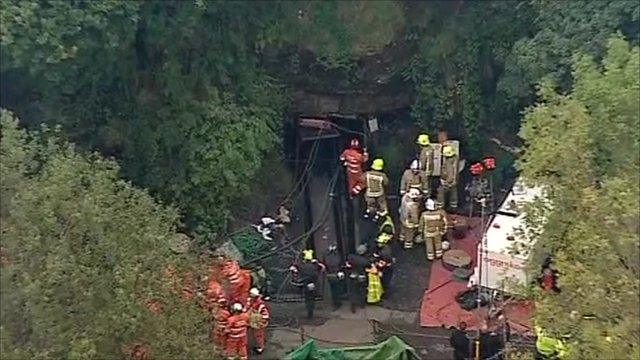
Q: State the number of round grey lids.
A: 1